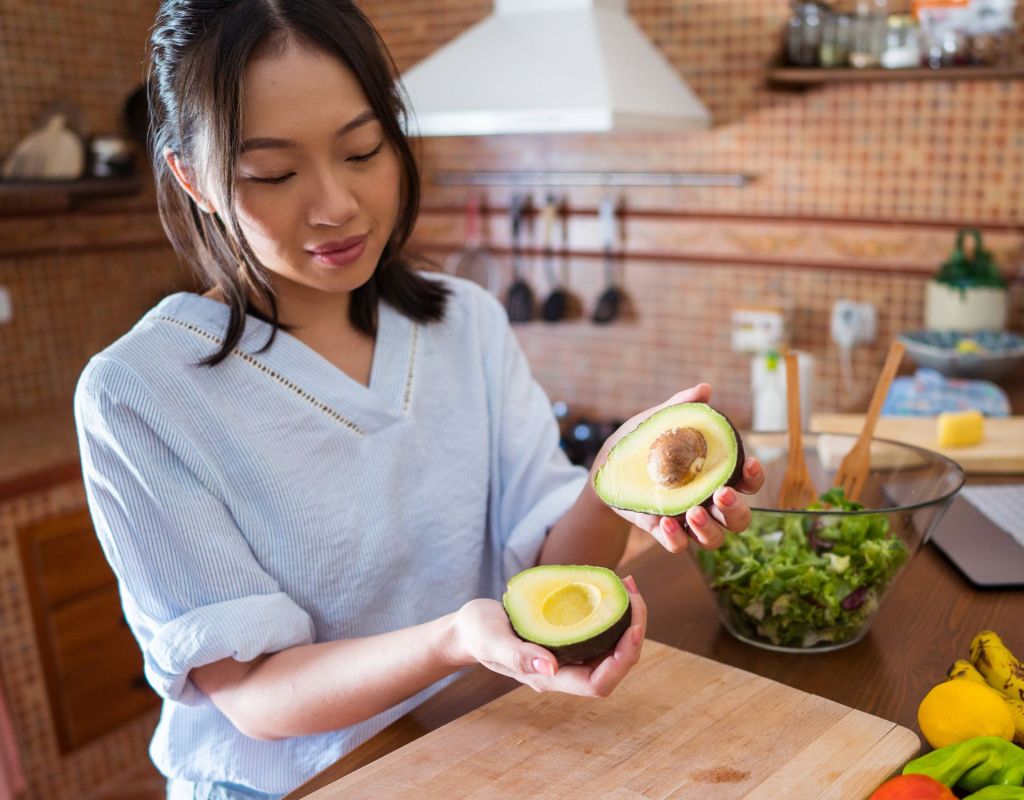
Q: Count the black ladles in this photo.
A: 3